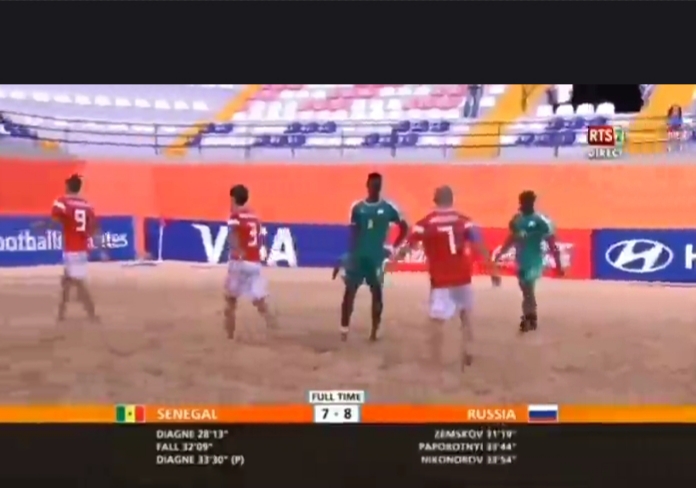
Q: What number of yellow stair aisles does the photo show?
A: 3